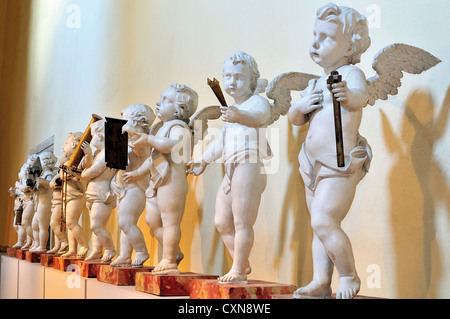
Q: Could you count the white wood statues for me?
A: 10